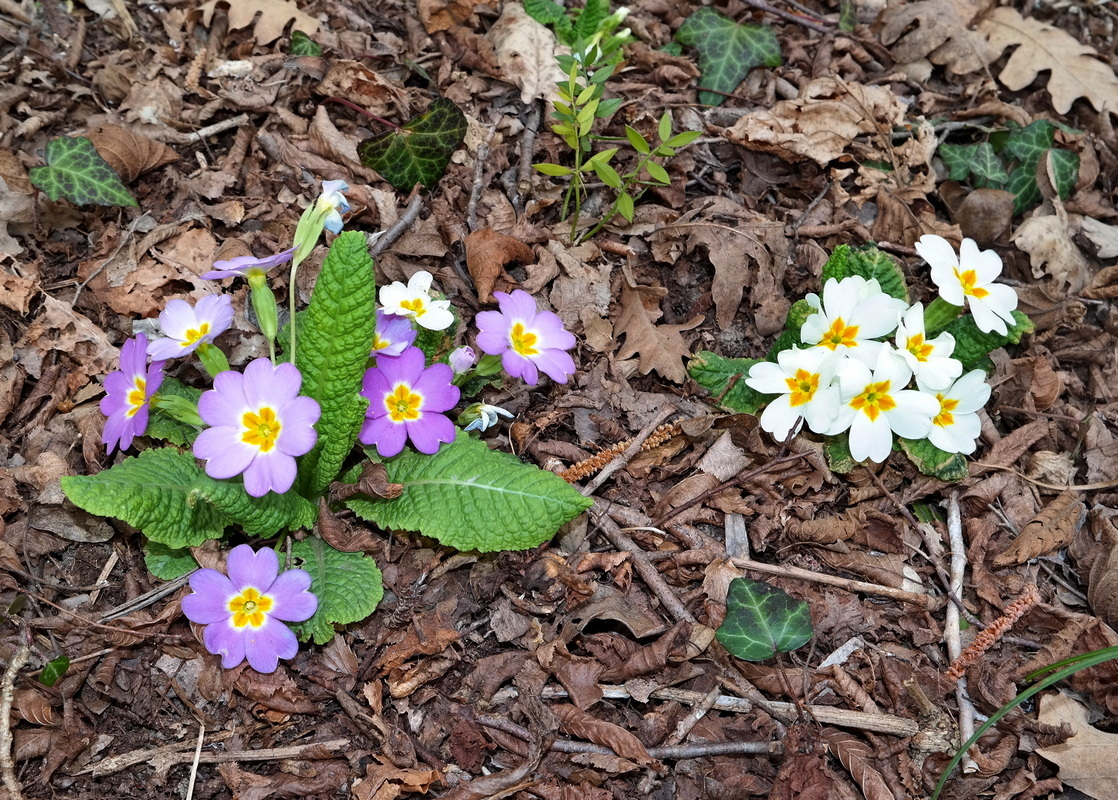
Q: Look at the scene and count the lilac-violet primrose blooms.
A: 8